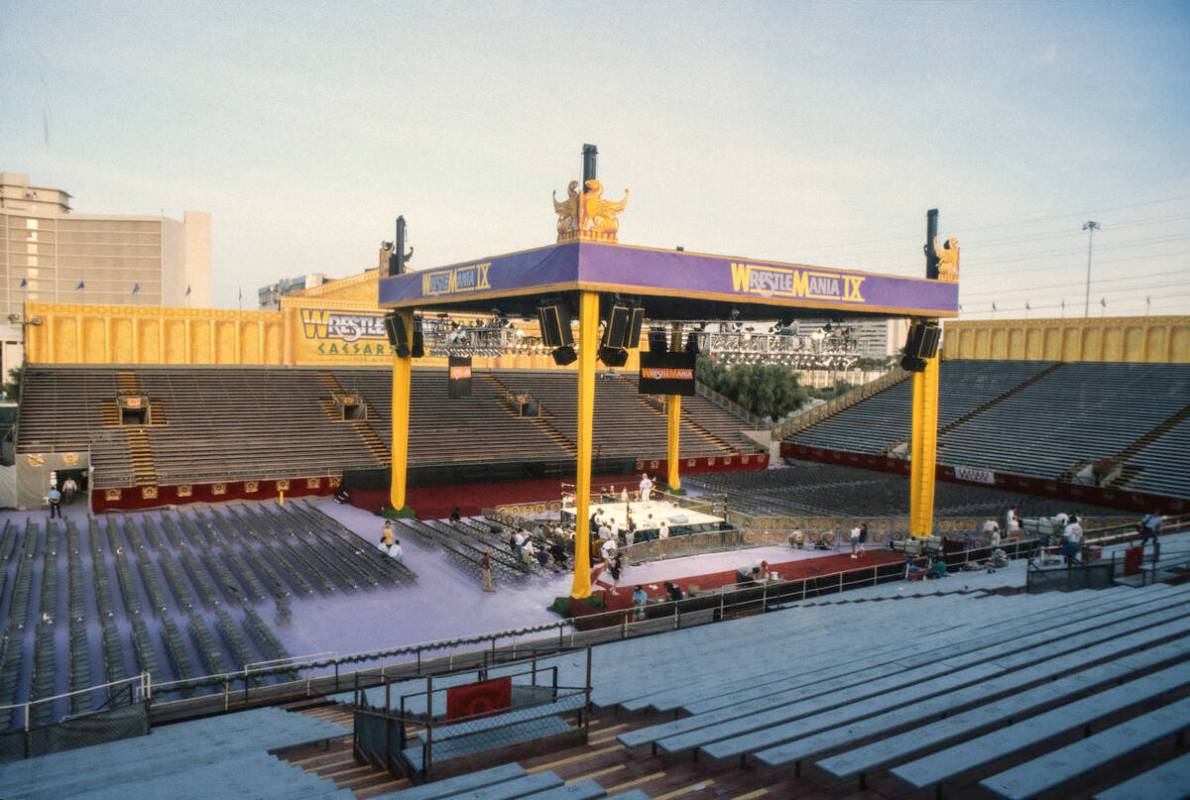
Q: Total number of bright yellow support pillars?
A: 4